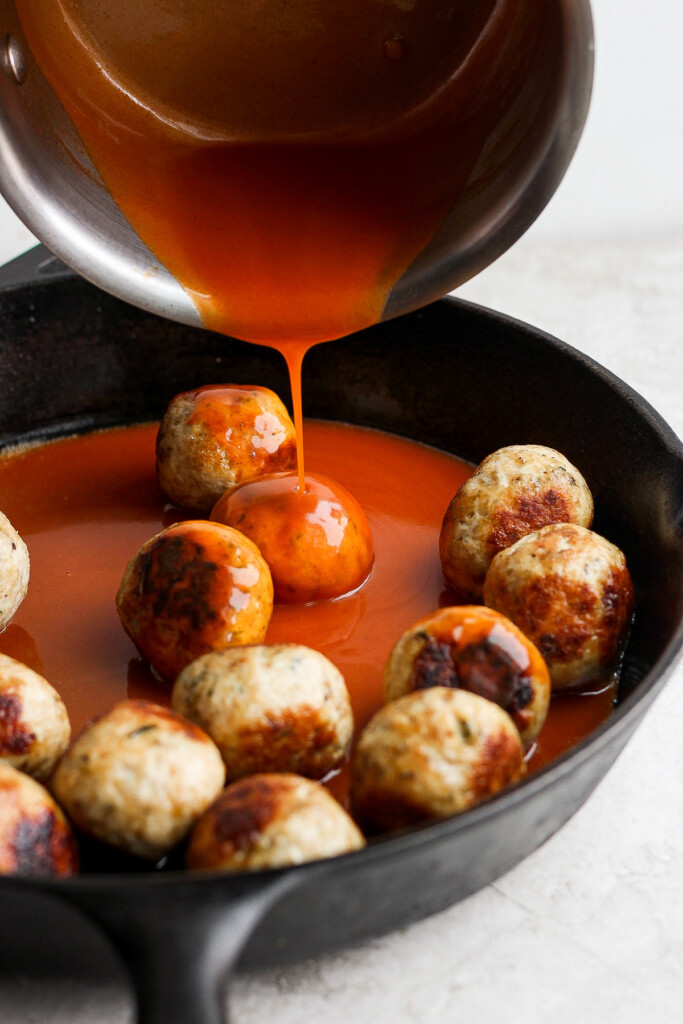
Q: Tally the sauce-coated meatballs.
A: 4